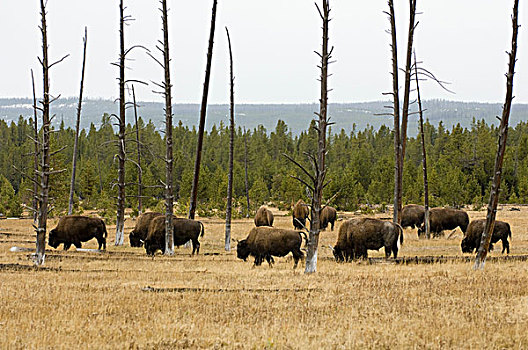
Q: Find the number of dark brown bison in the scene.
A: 11